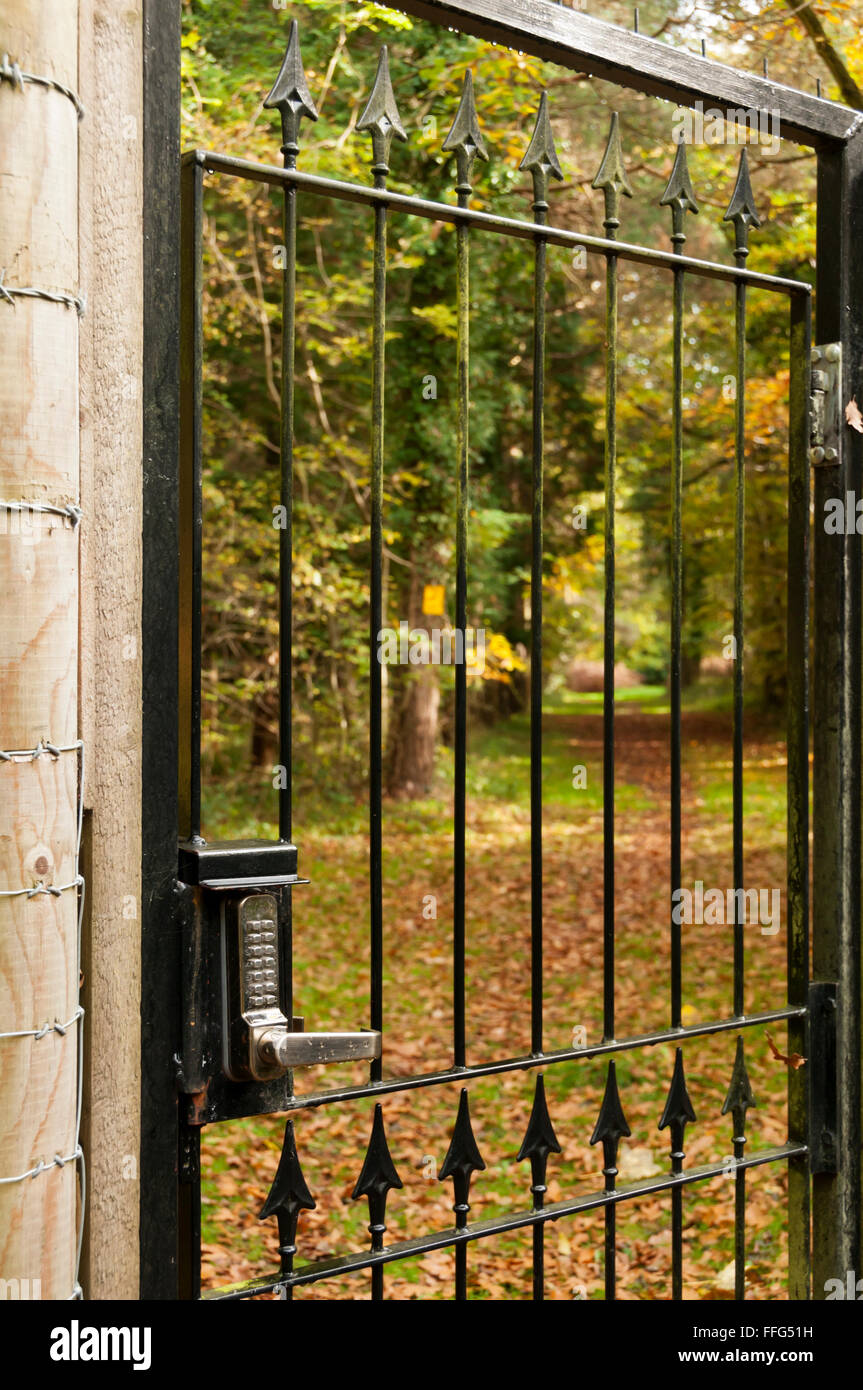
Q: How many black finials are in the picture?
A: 14